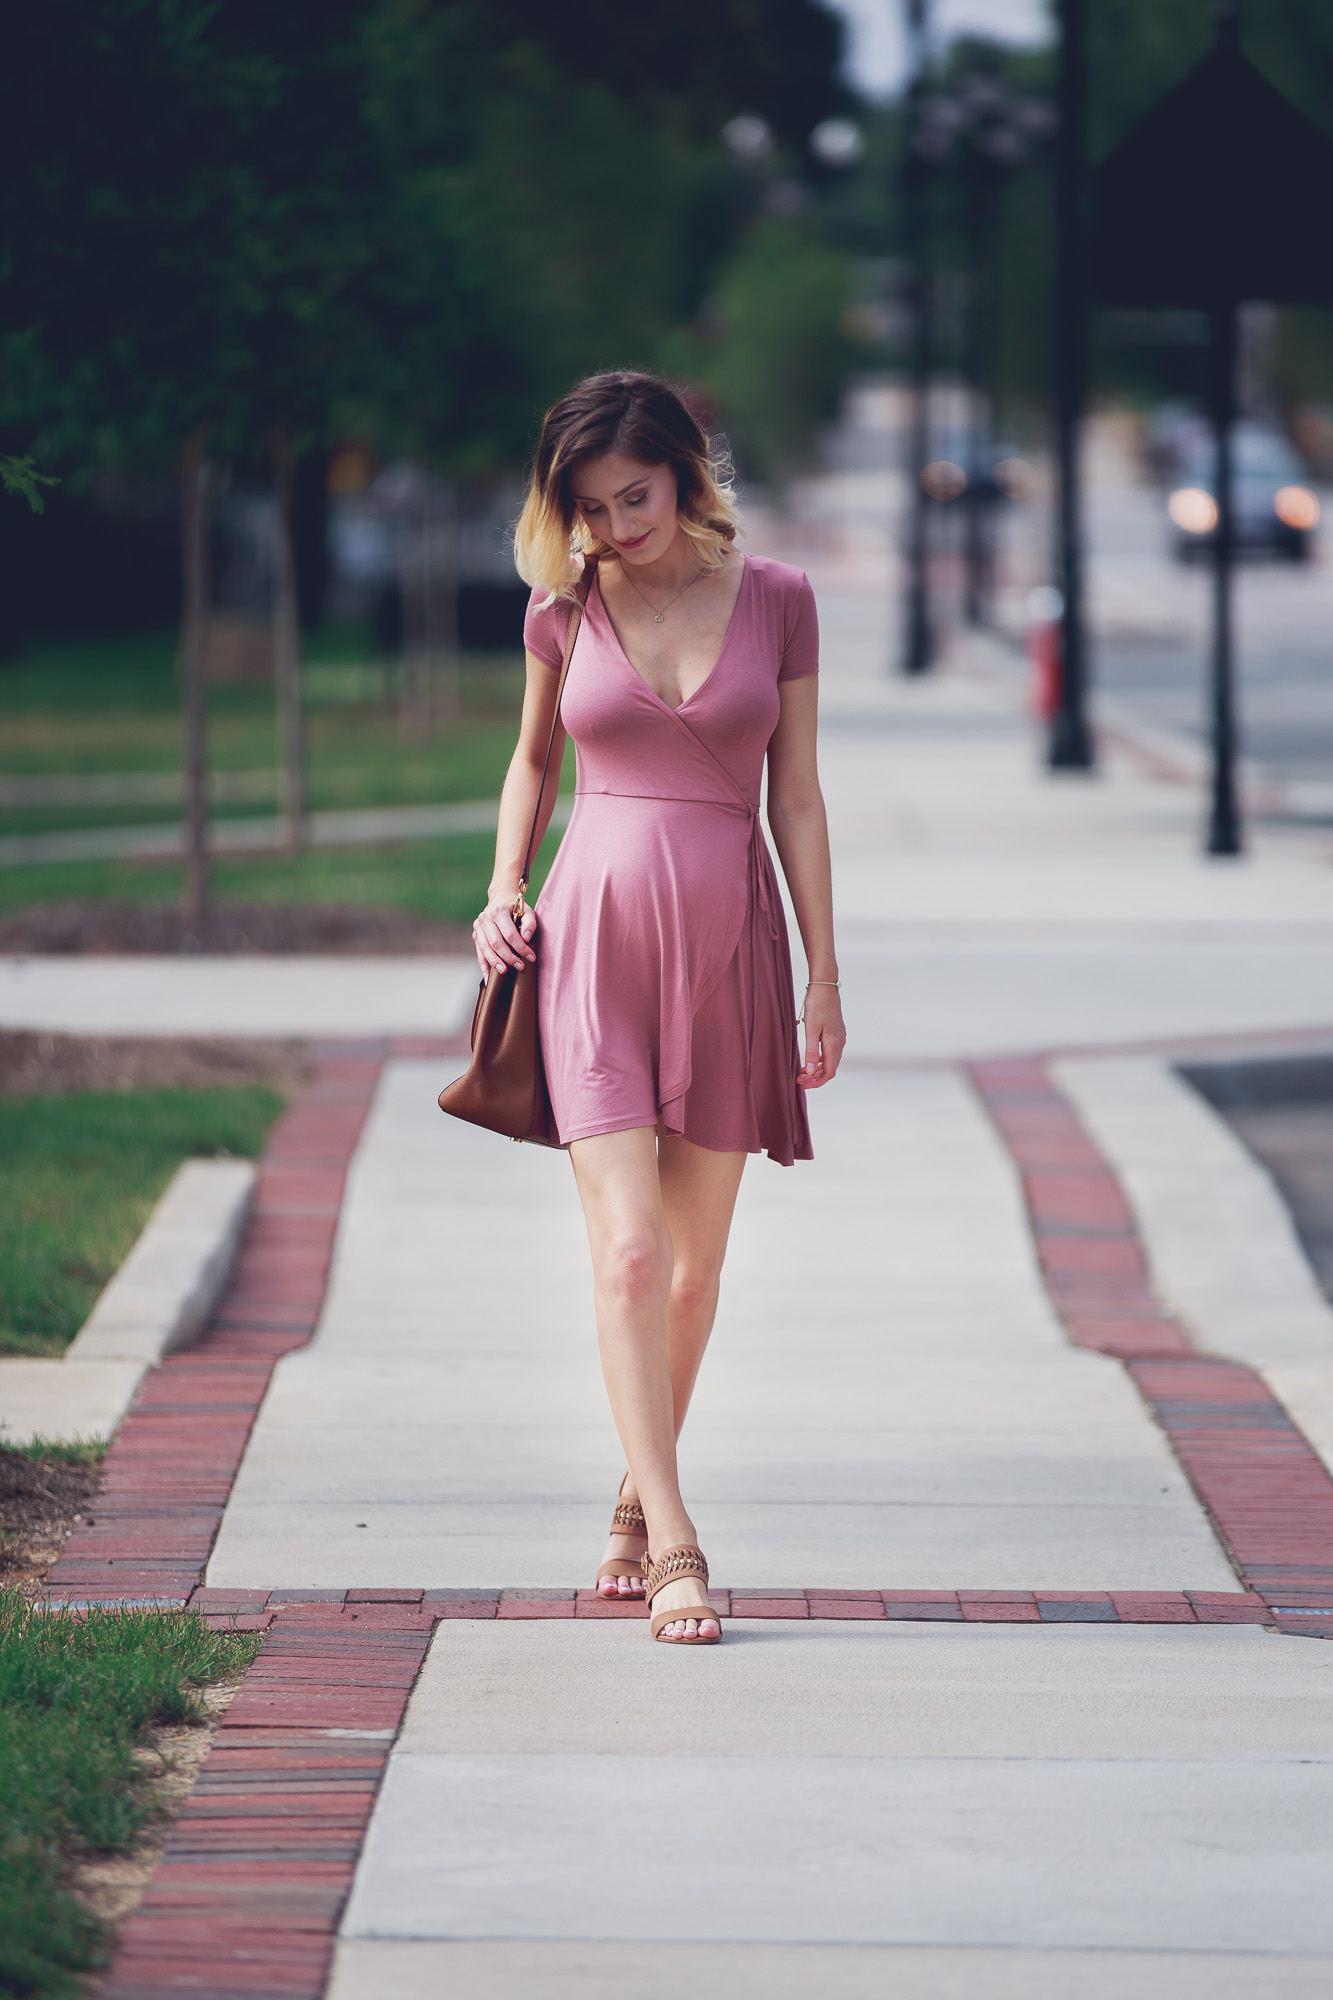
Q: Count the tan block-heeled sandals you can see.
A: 2